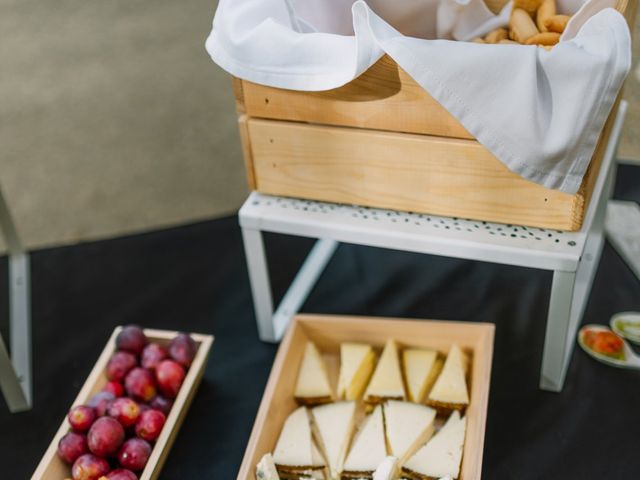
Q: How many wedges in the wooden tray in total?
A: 10